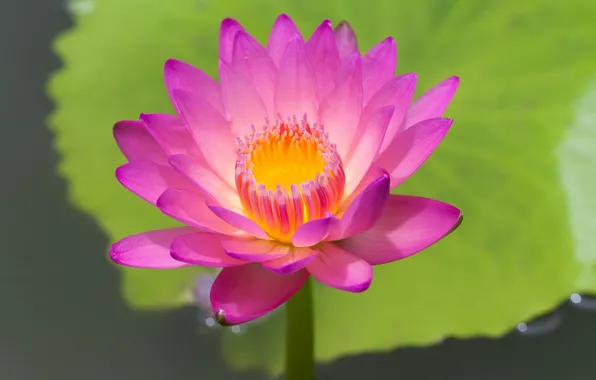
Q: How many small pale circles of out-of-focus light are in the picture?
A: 4